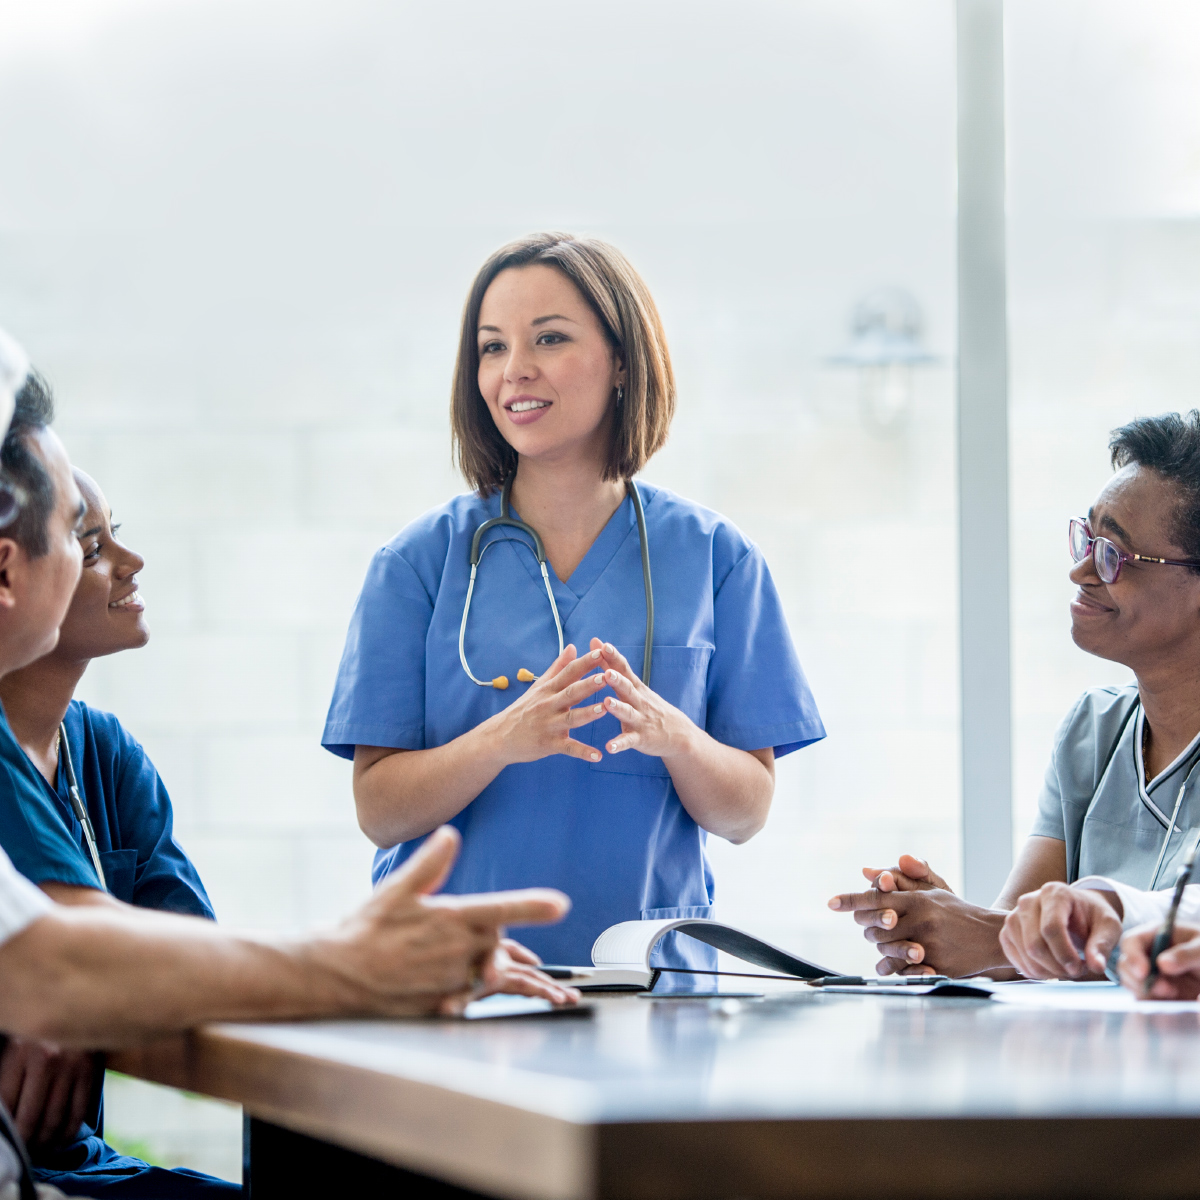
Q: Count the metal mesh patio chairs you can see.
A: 0